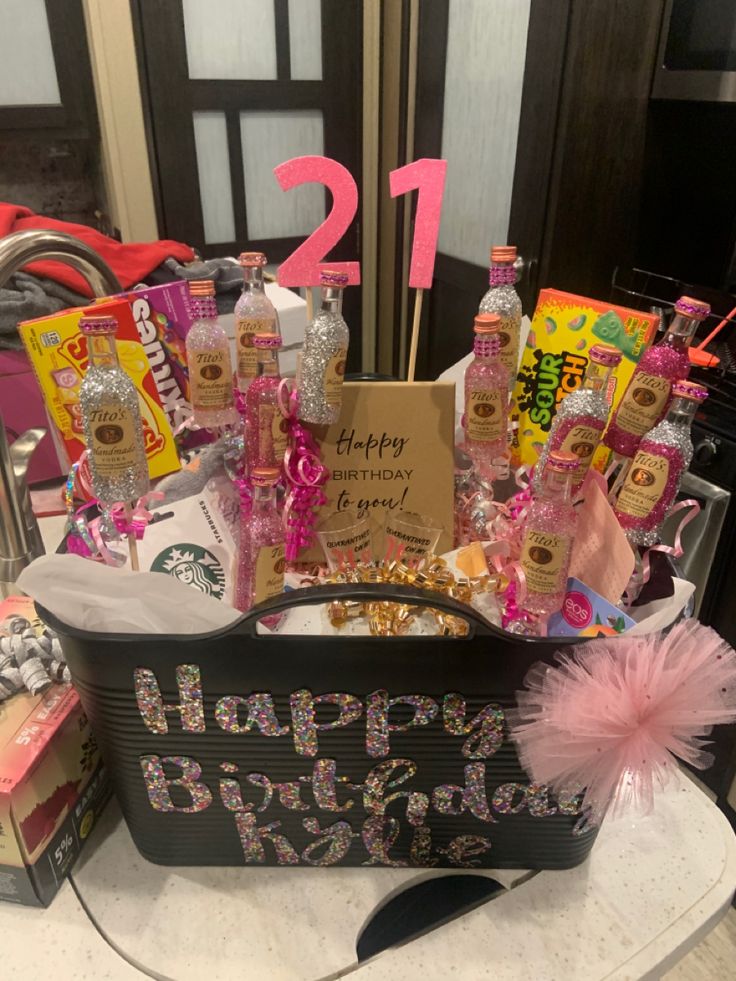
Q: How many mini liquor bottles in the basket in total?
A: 12